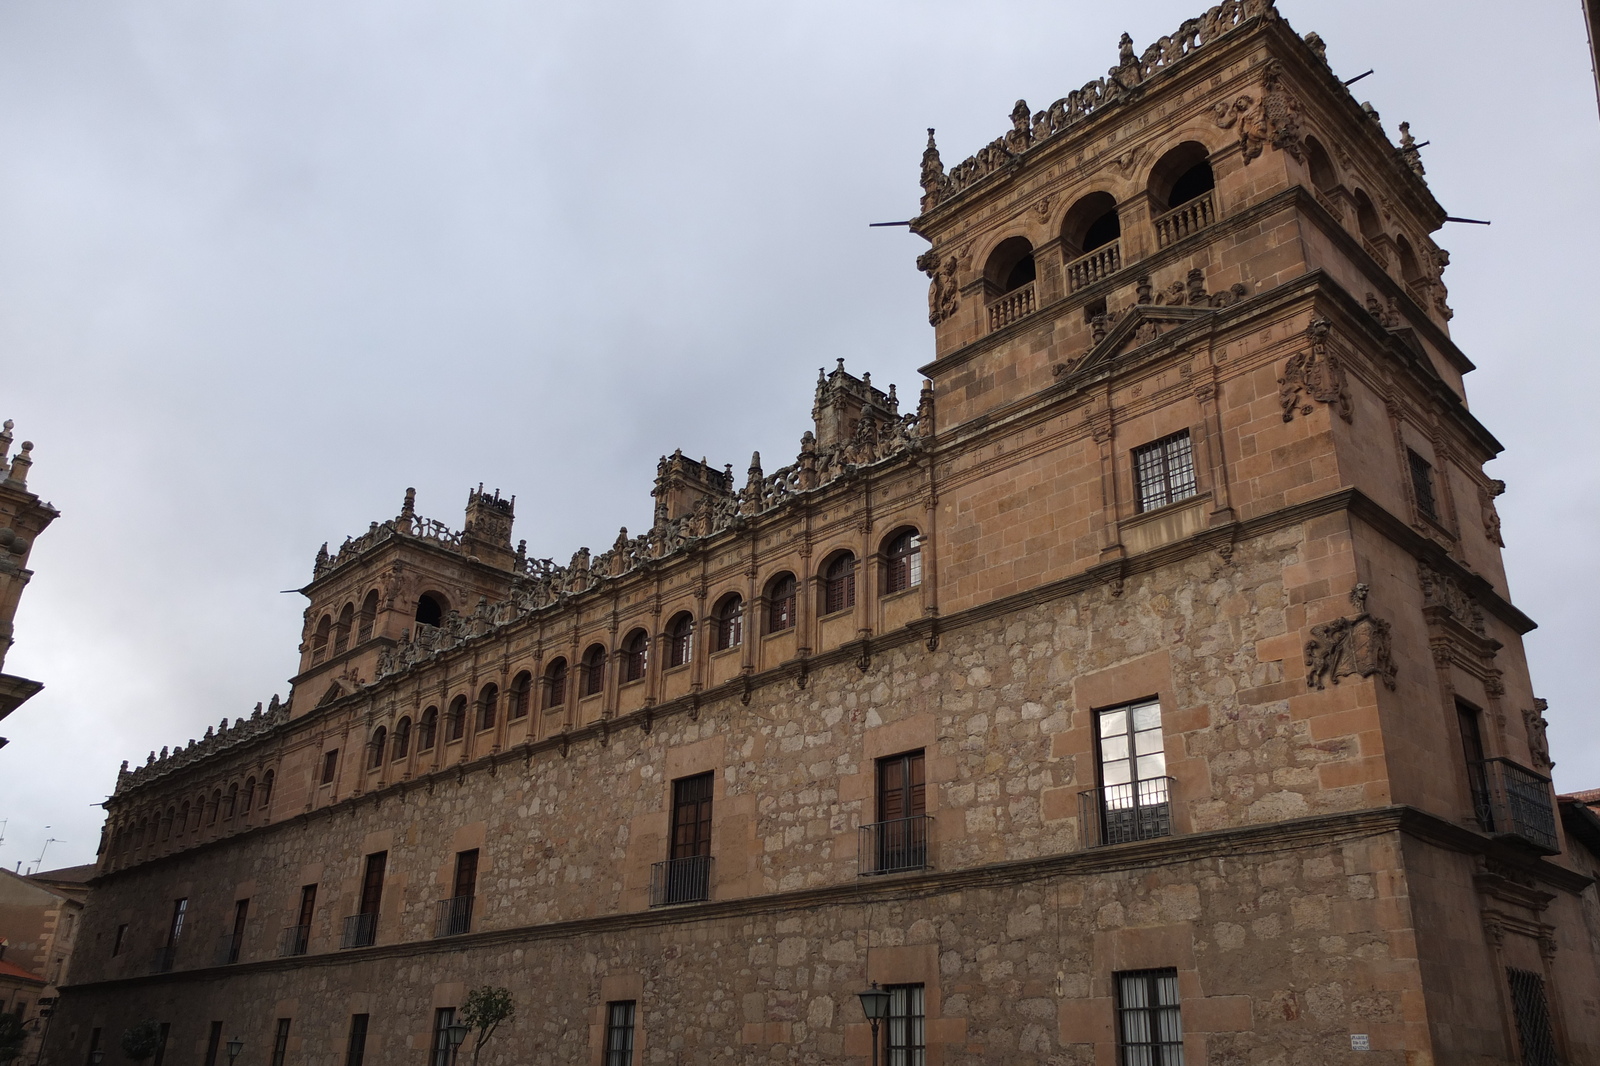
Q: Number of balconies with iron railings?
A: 9